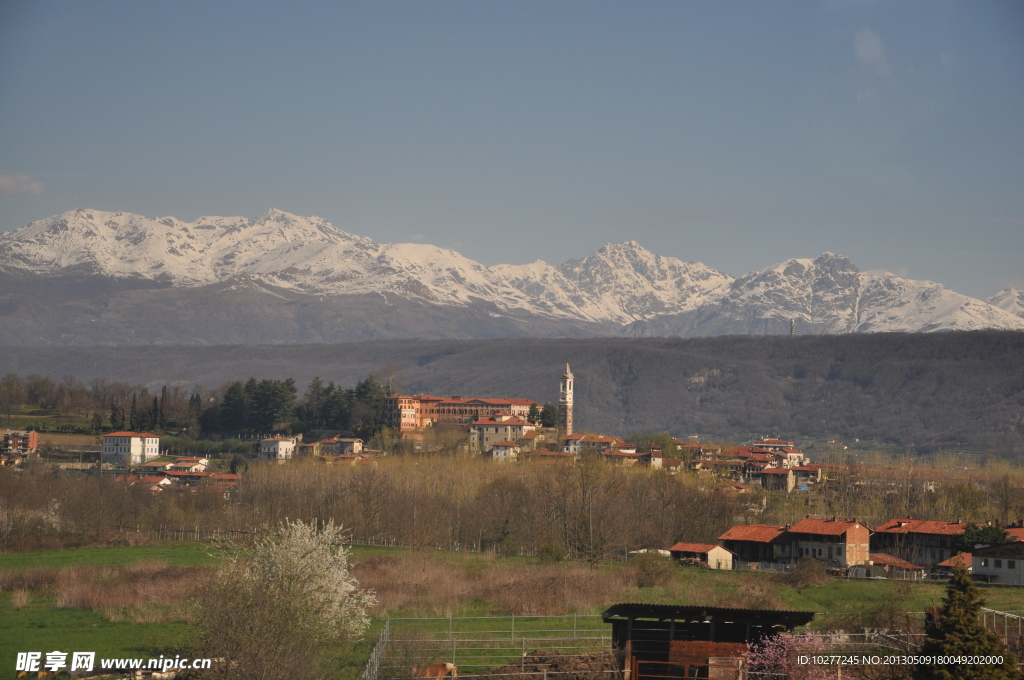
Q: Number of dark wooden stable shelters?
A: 1